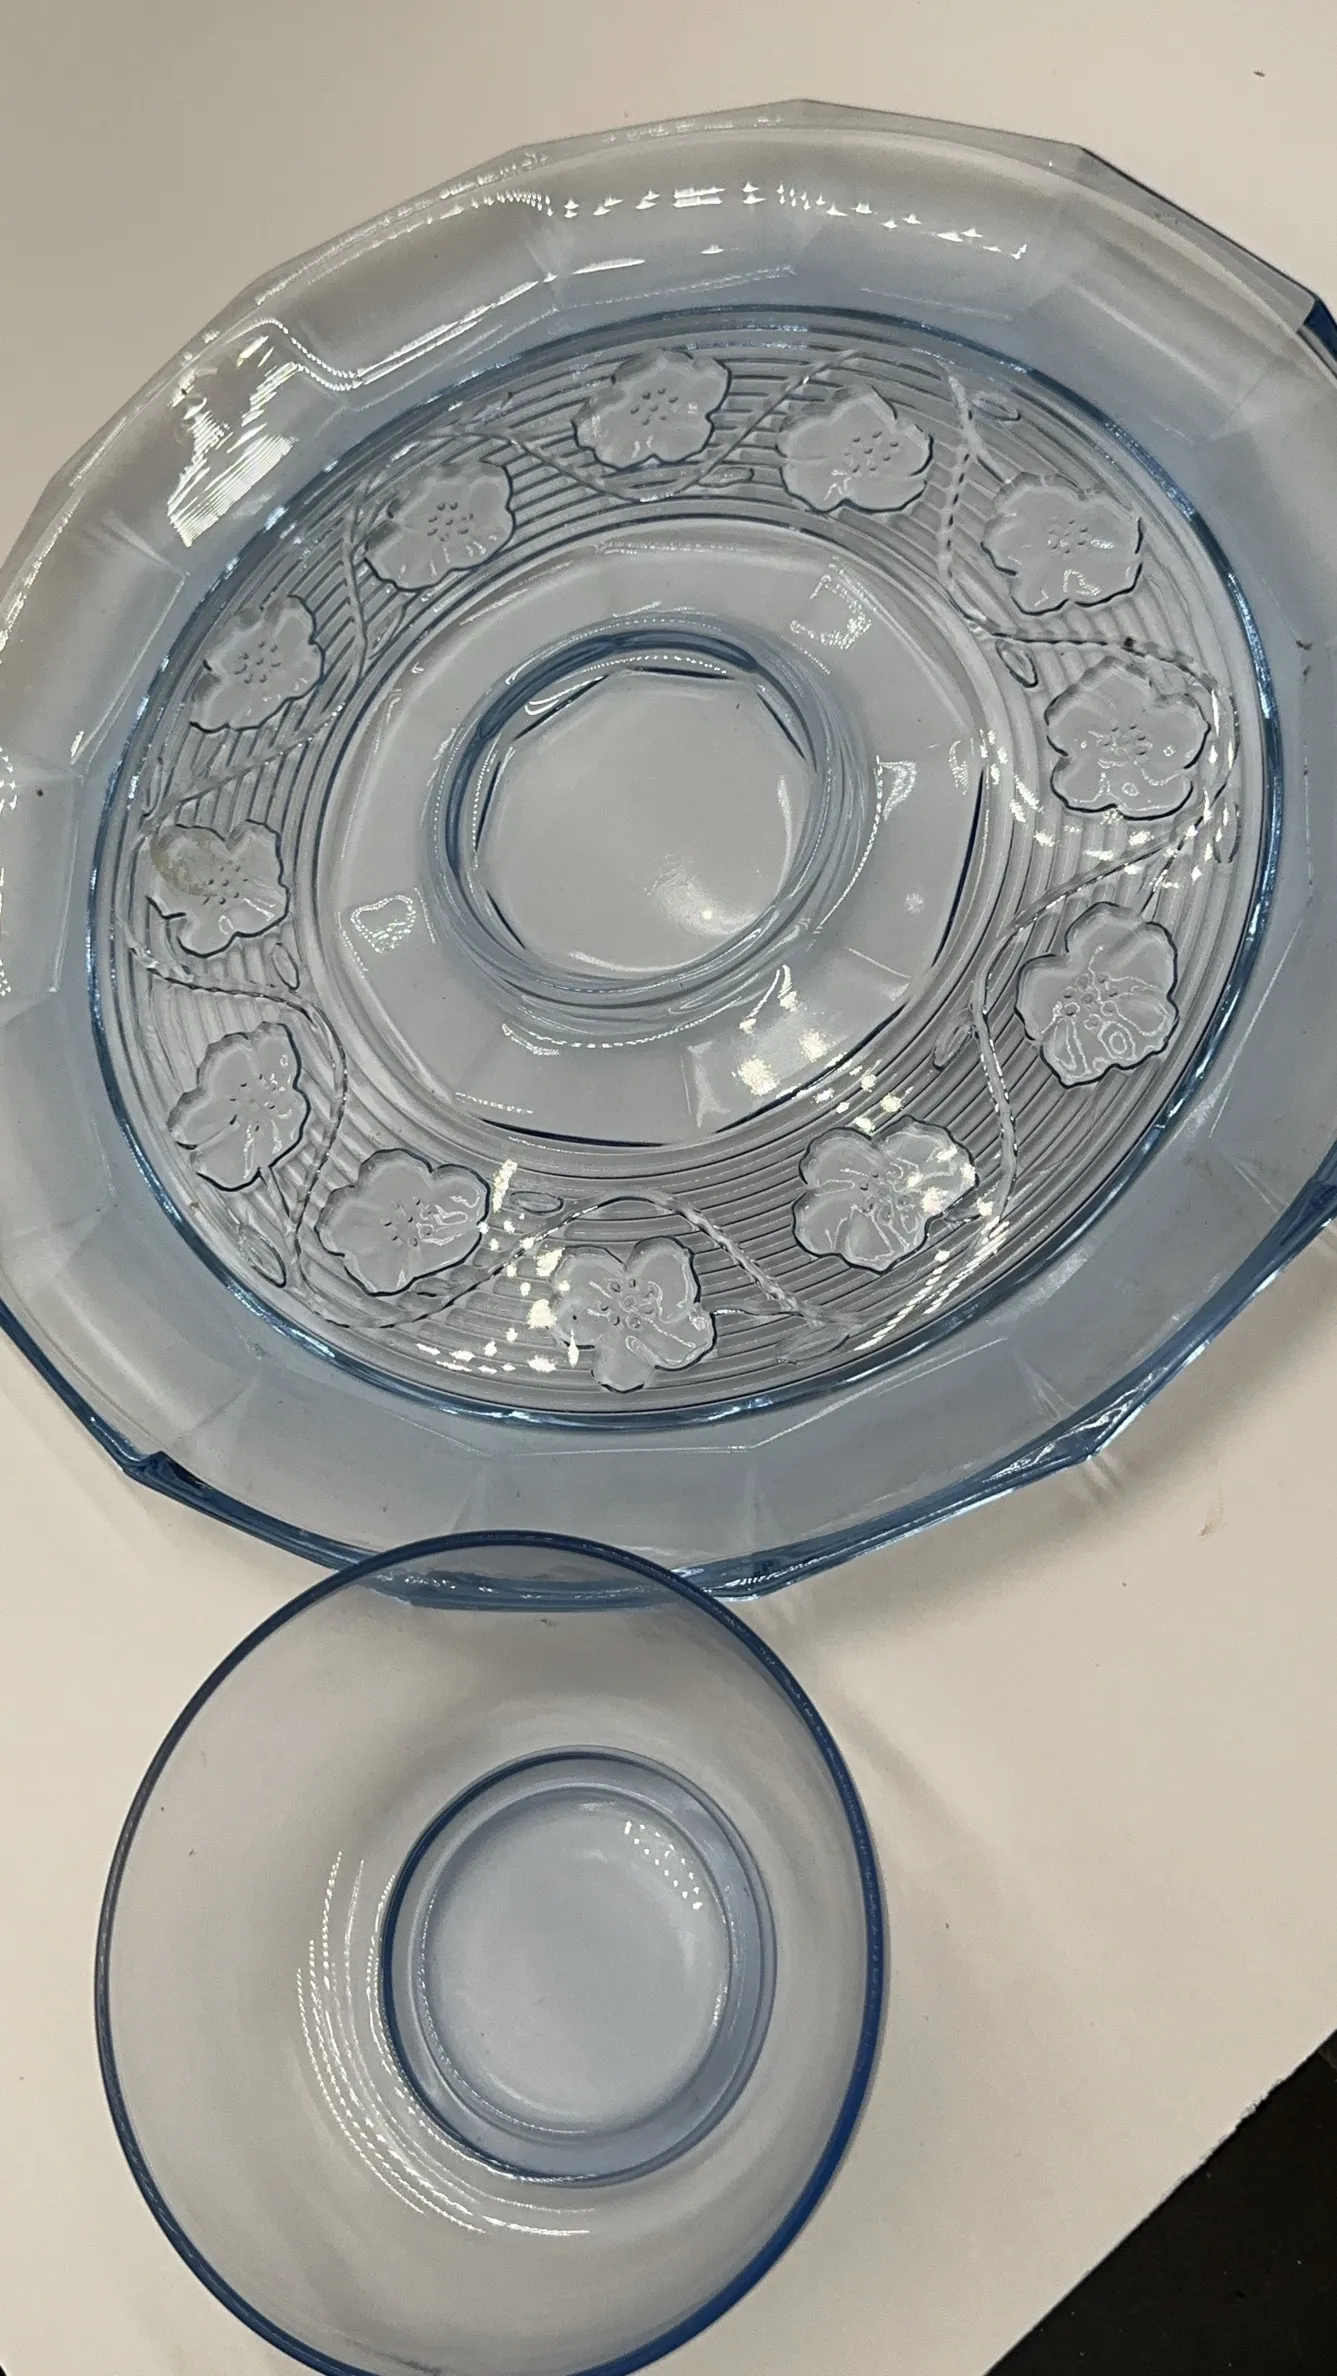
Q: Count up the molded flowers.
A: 12